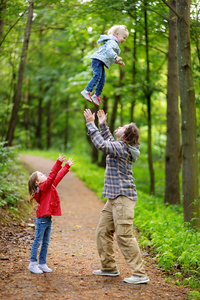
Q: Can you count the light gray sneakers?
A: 2